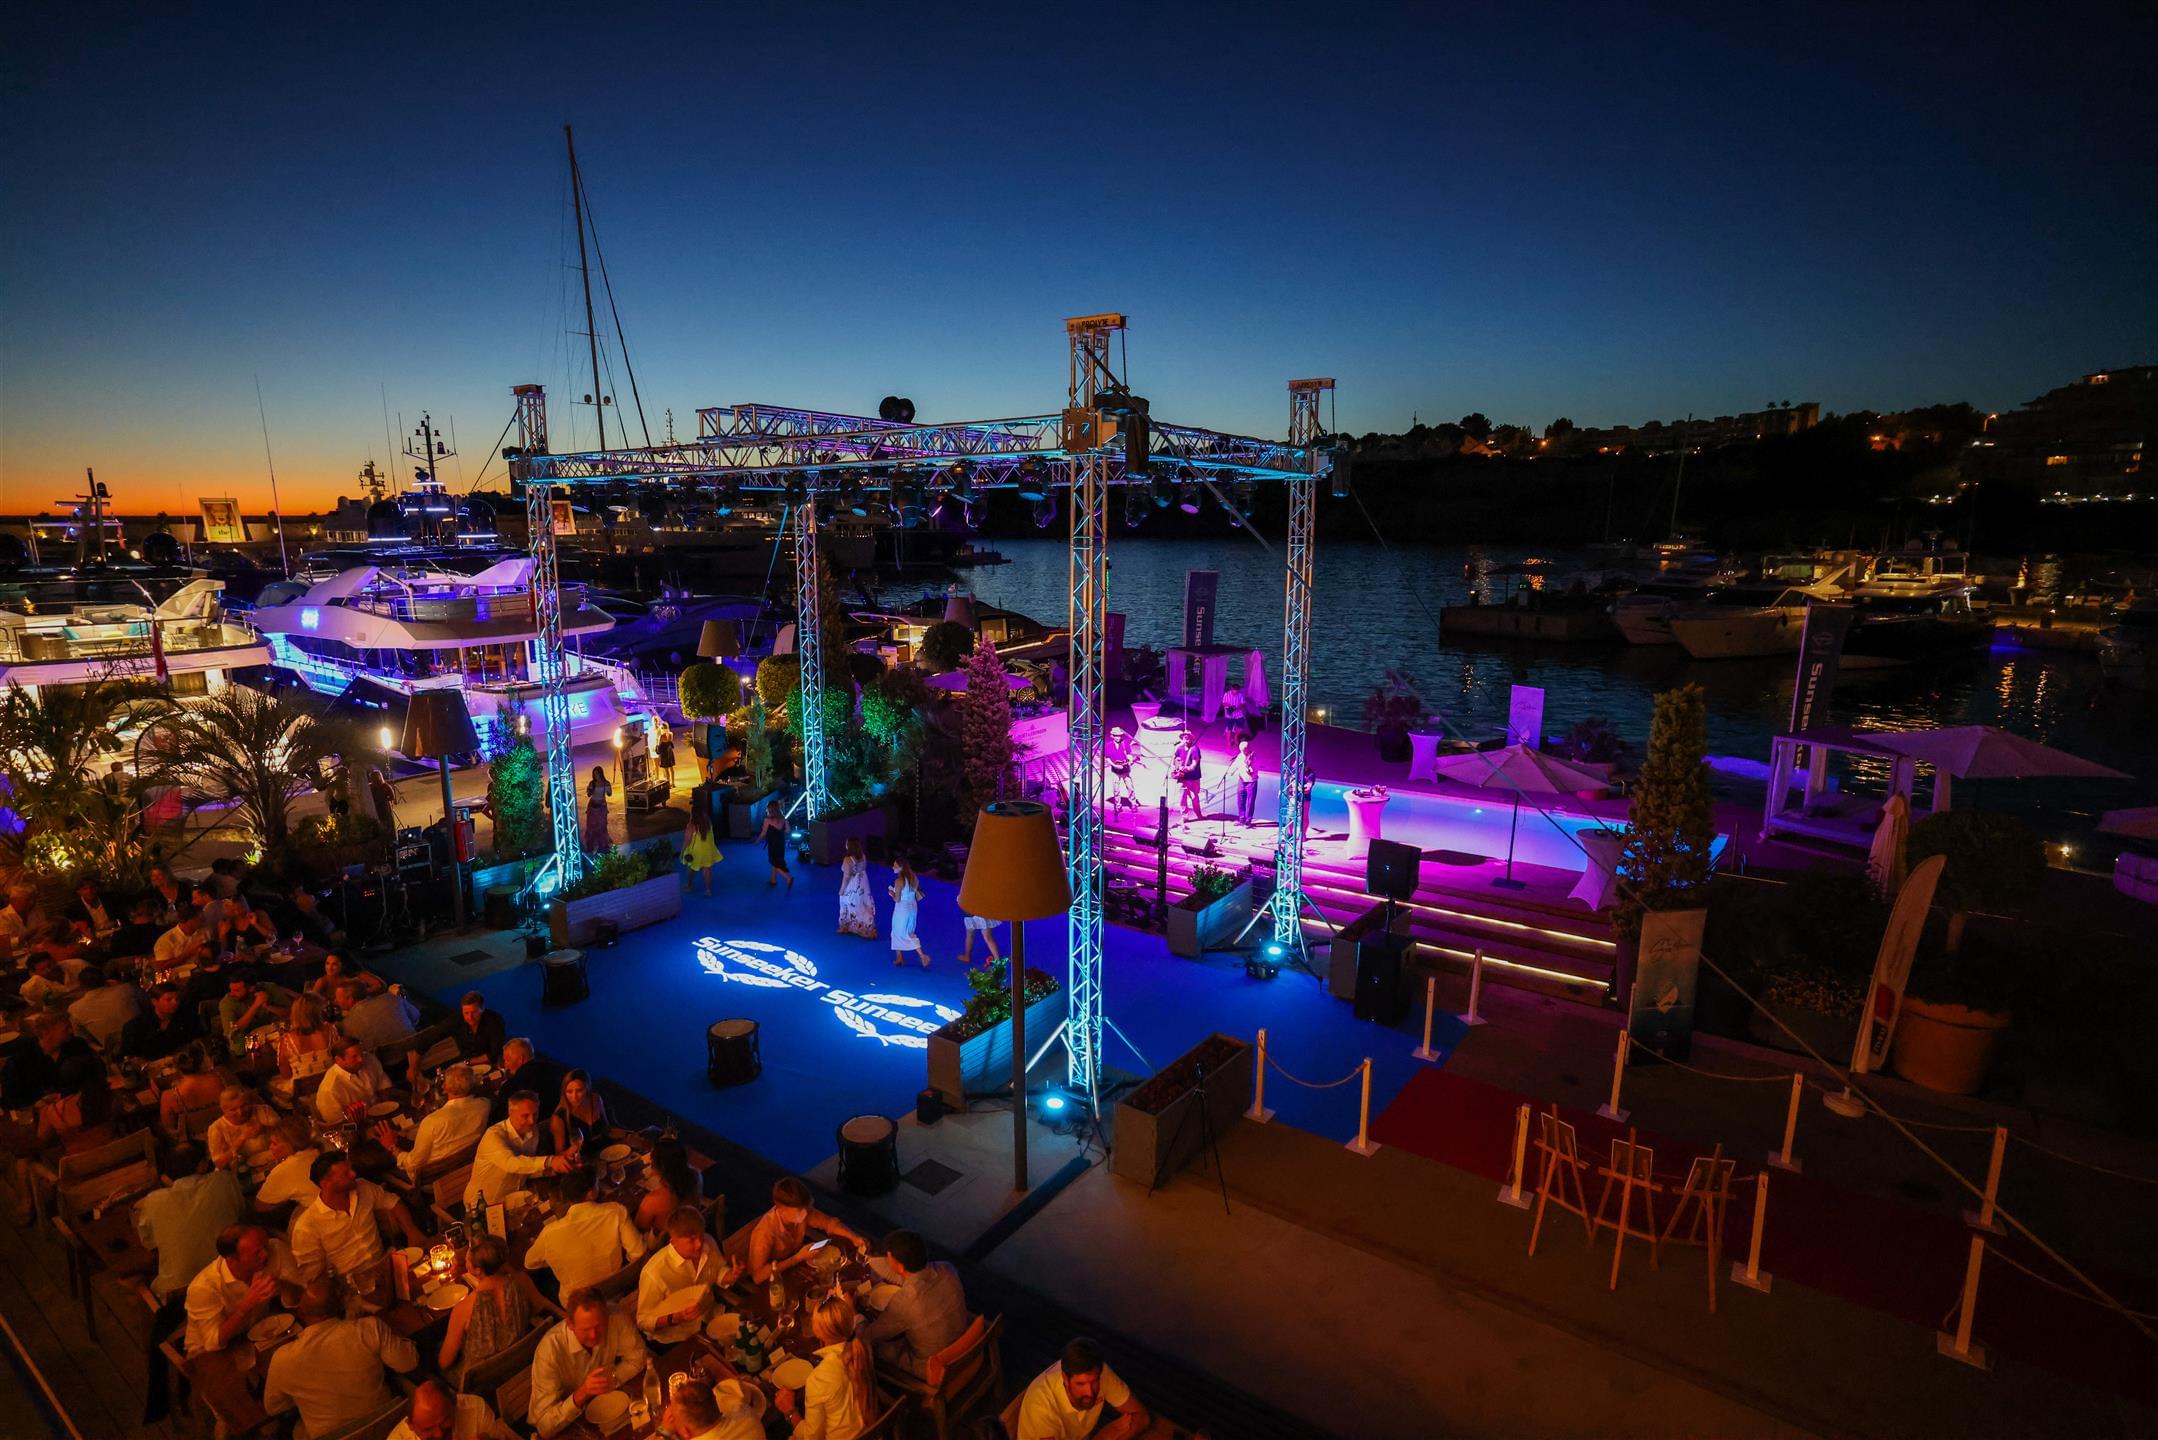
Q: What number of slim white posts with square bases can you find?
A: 10